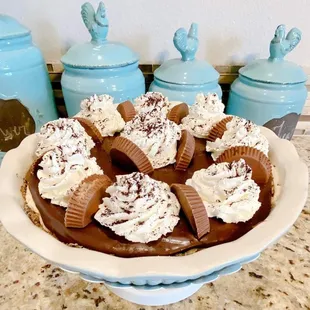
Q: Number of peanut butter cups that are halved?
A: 9